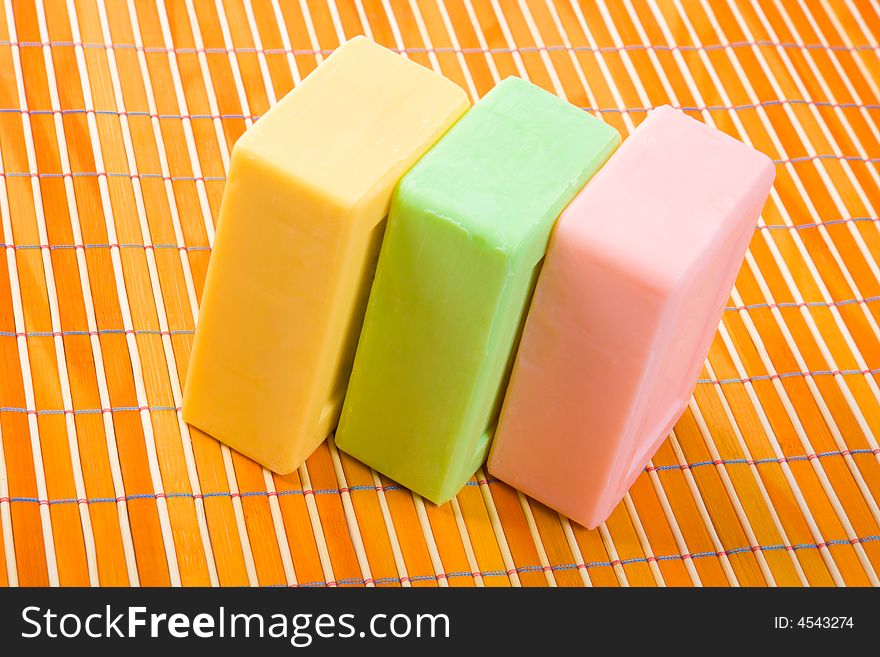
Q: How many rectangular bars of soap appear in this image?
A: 3